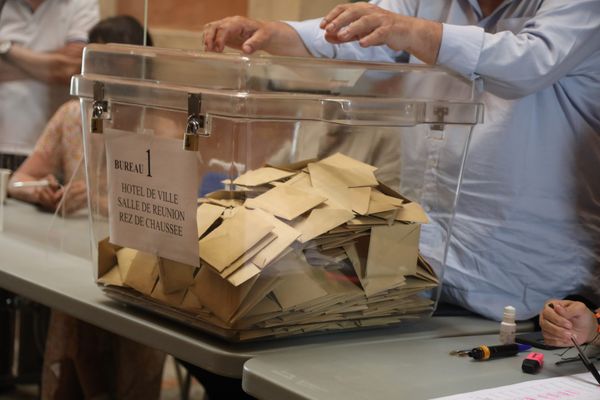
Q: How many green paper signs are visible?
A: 0